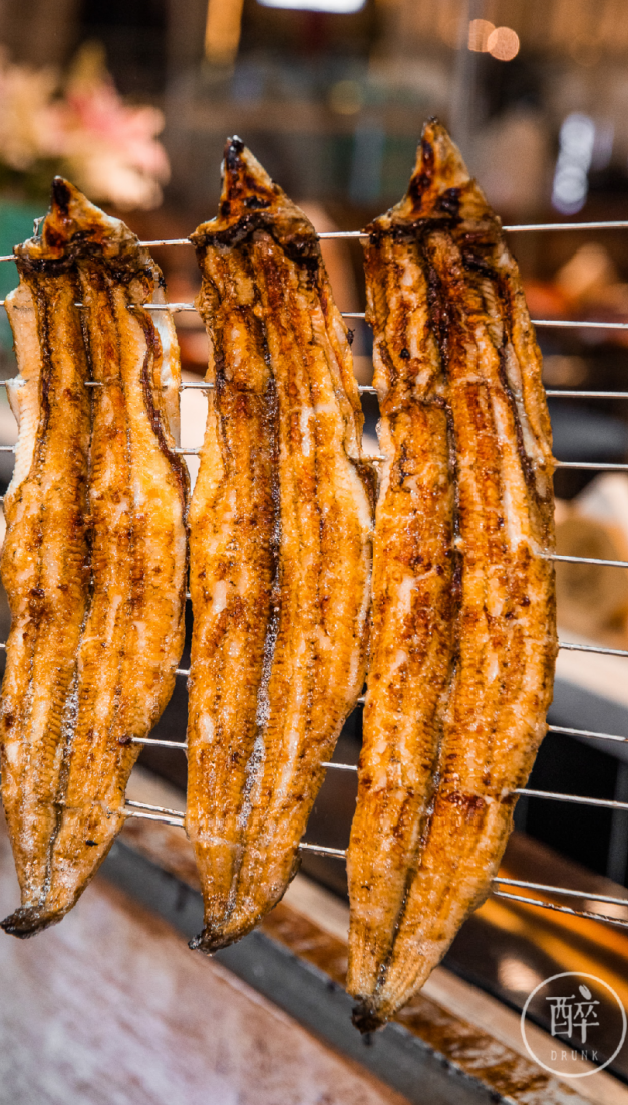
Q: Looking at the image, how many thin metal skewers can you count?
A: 10